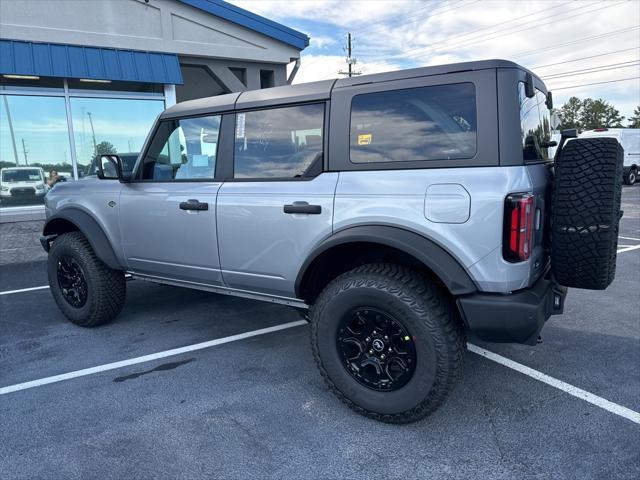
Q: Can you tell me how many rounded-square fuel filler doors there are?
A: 1